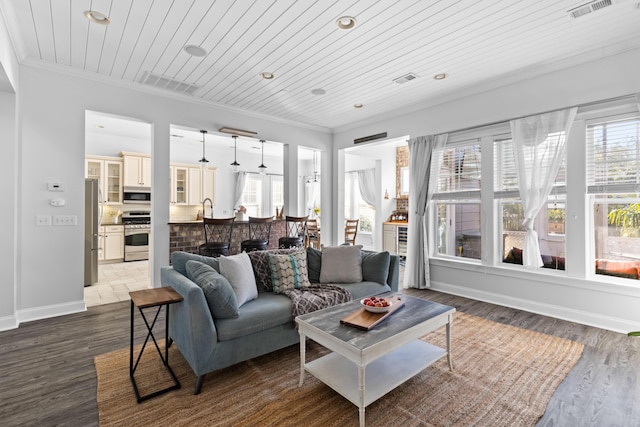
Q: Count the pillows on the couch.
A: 5